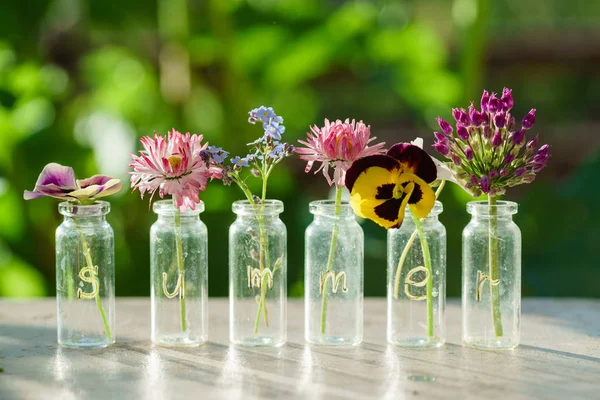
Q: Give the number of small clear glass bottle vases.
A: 6